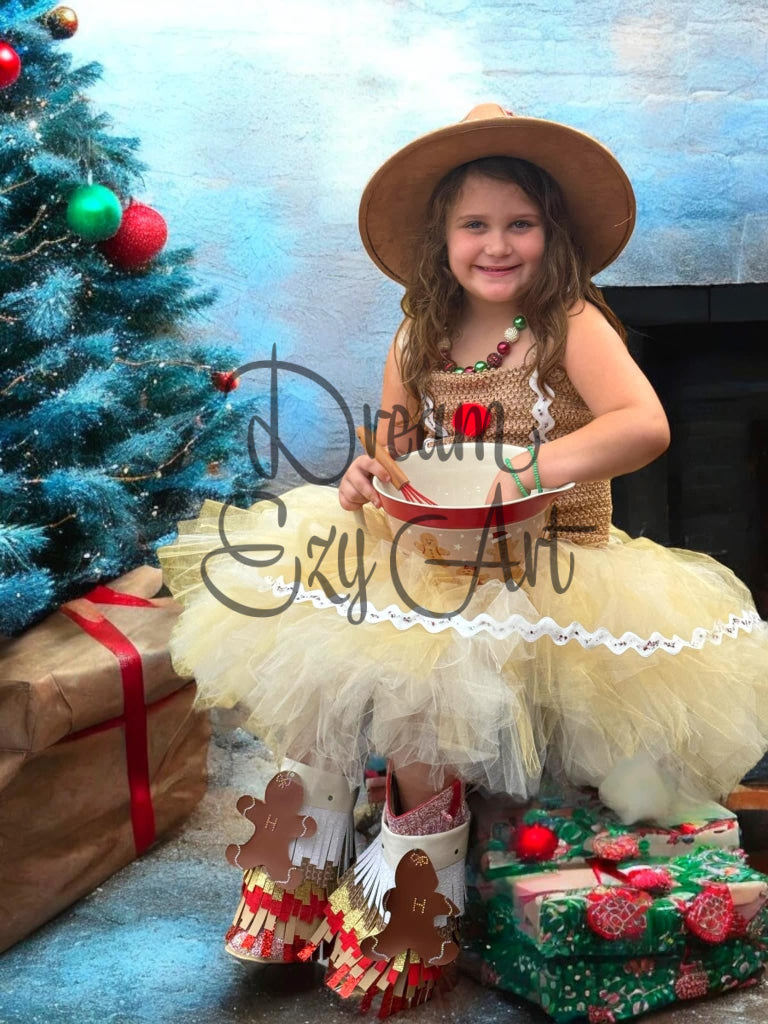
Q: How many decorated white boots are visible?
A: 2